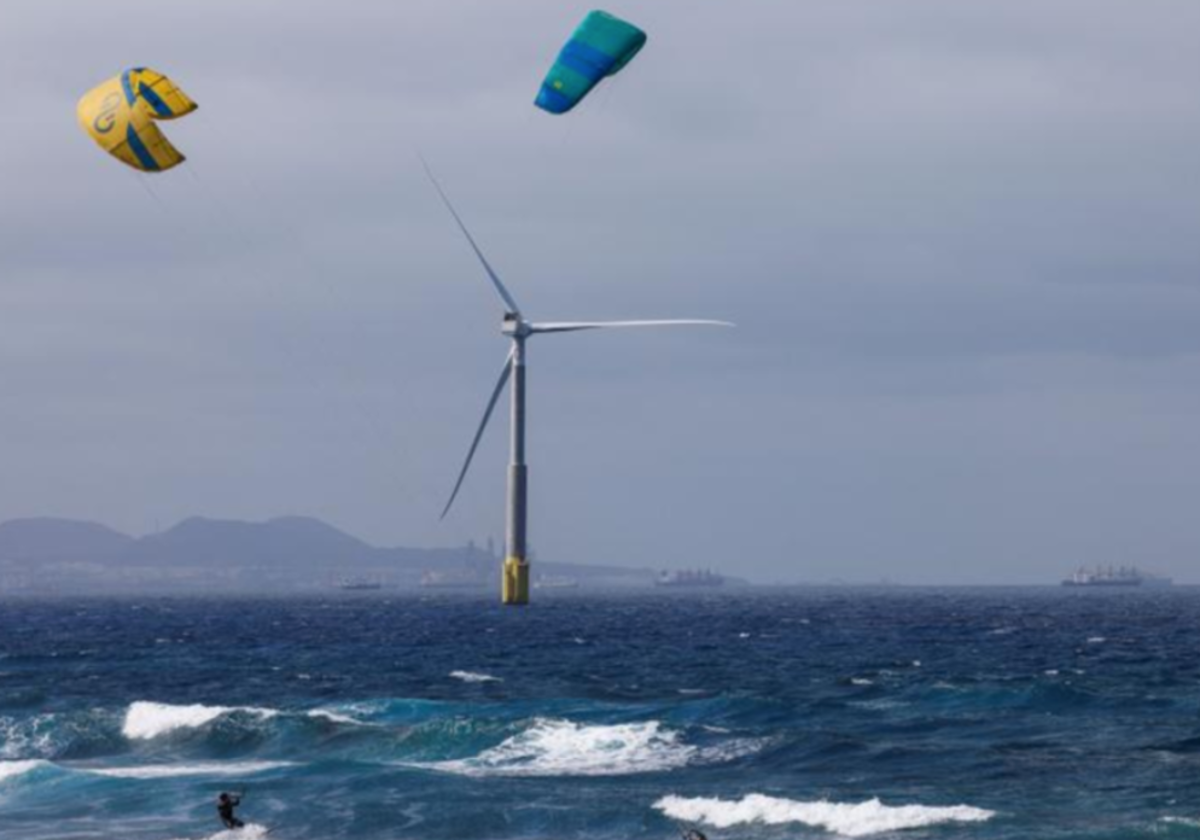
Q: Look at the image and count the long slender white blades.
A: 3